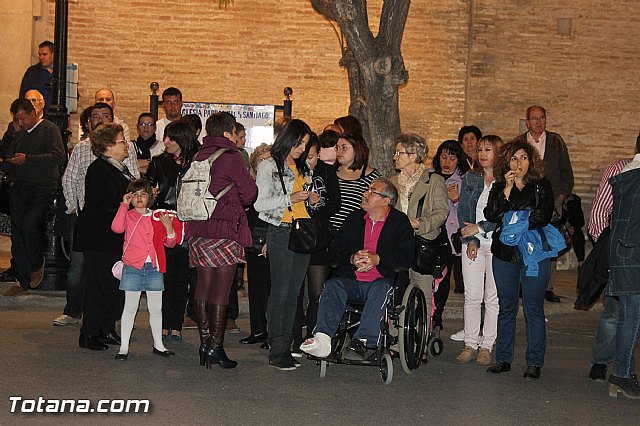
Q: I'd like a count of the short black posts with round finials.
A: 2